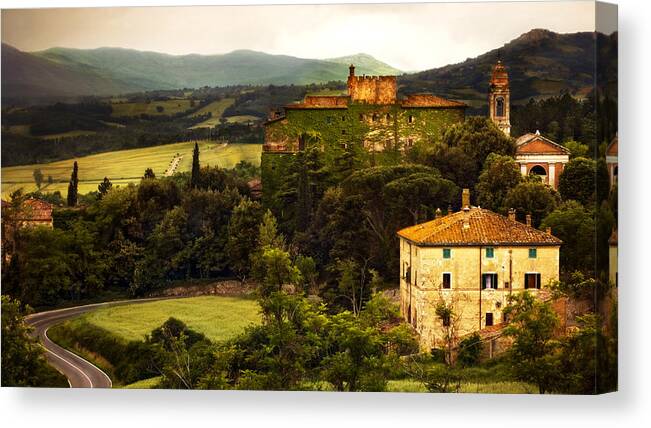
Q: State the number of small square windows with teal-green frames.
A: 3